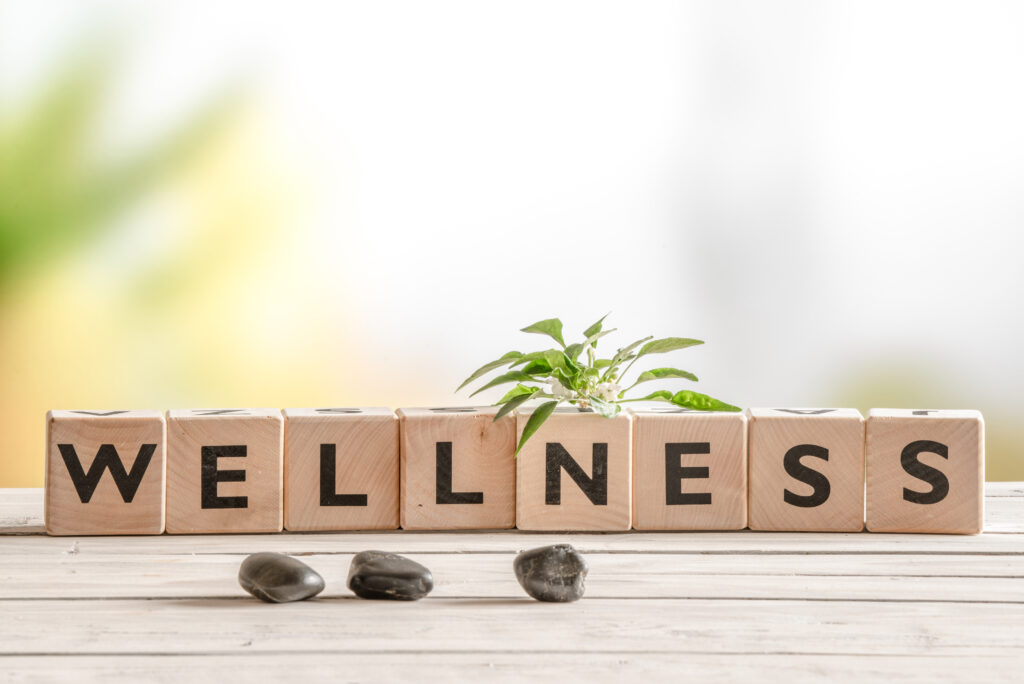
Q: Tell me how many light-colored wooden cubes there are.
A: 8